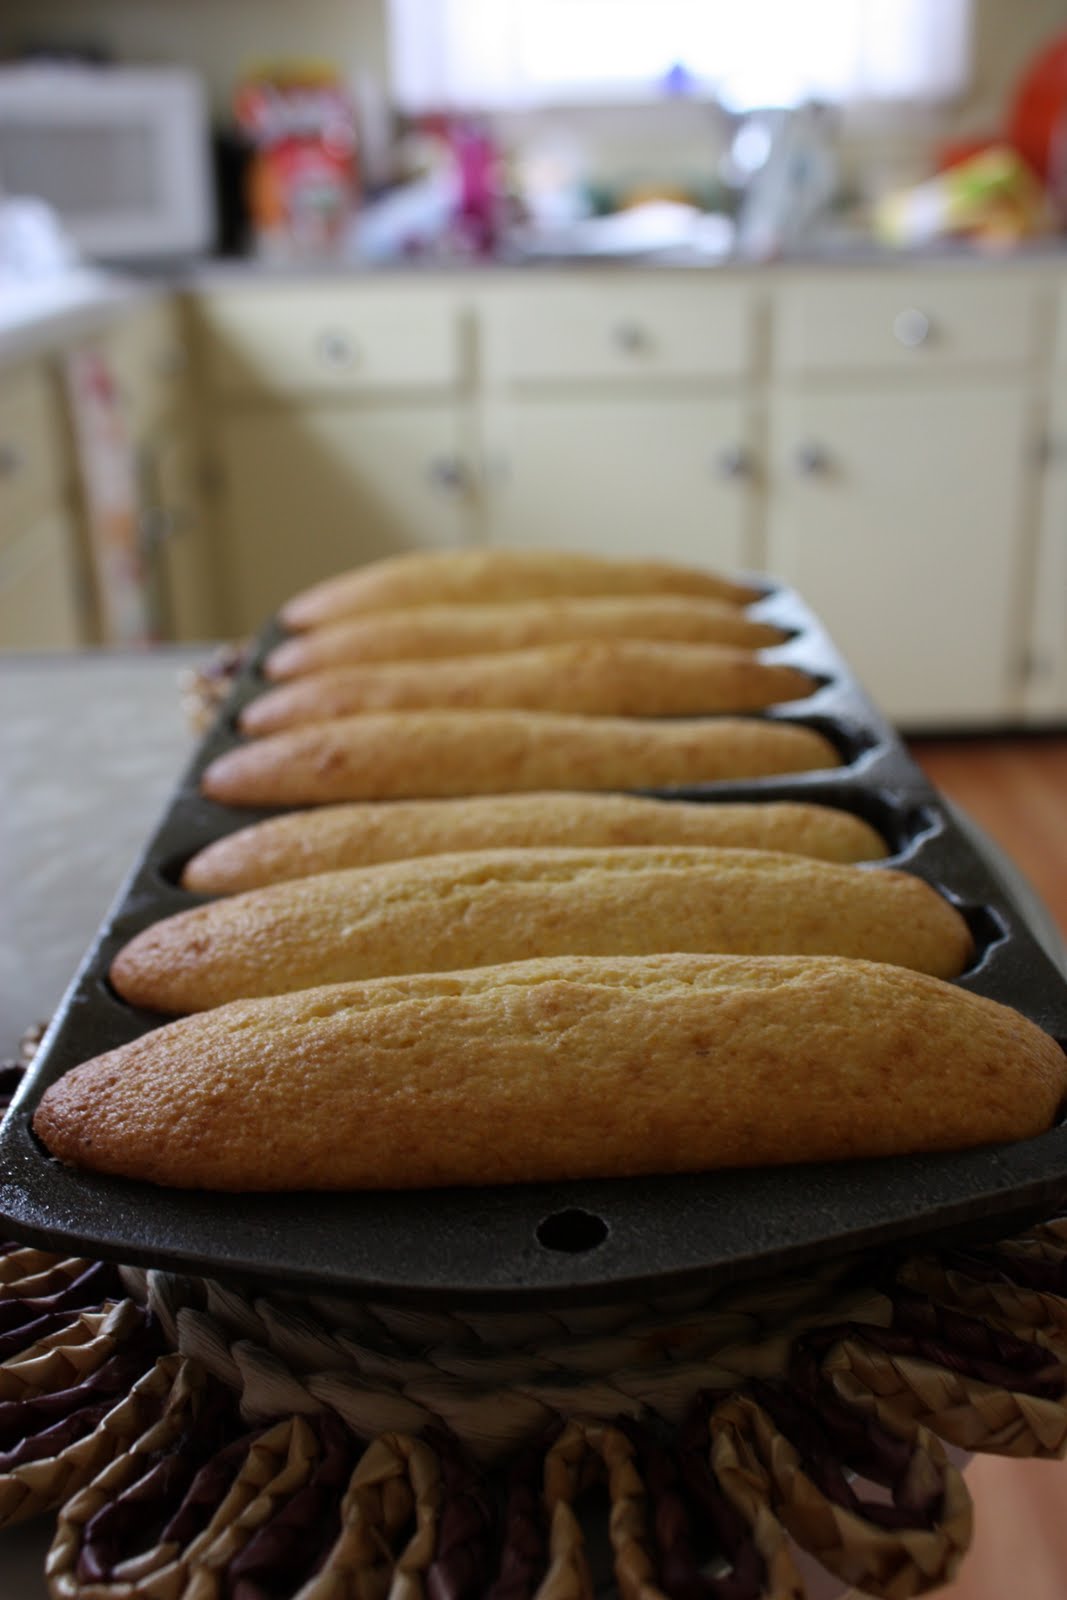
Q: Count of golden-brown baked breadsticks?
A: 7